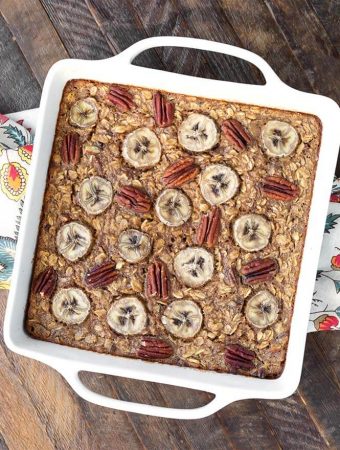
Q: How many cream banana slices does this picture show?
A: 15